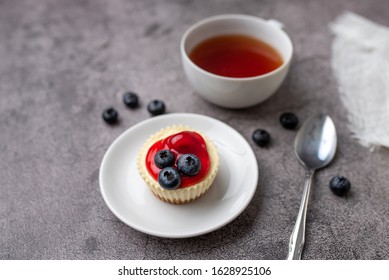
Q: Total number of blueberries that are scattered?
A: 6